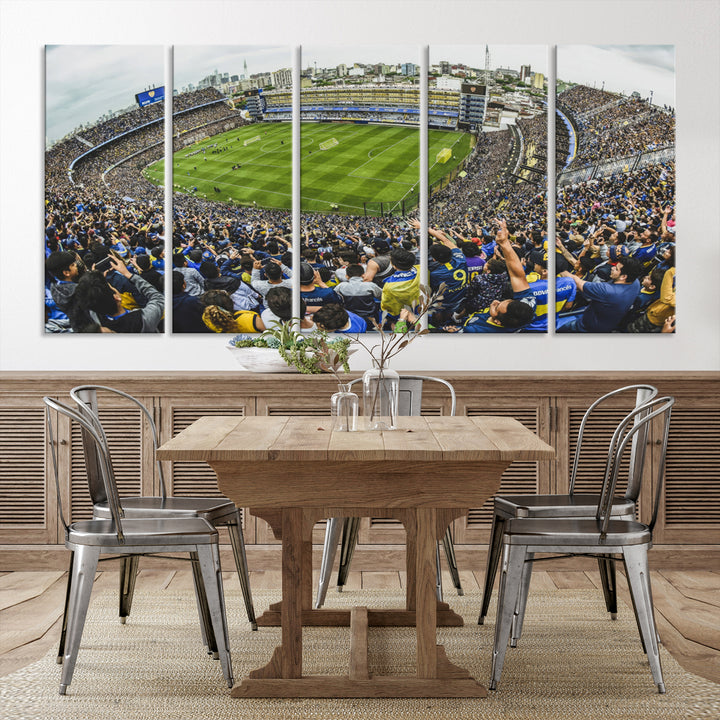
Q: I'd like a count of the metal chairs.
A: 5